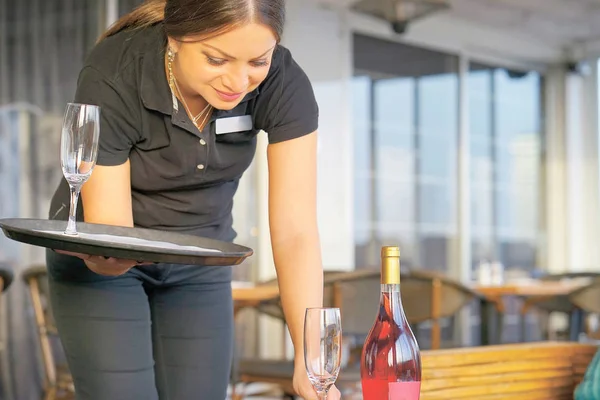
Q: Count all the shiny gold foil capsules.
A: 1